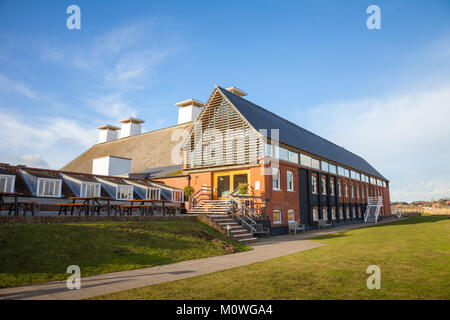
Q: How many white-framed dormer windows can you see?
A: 6